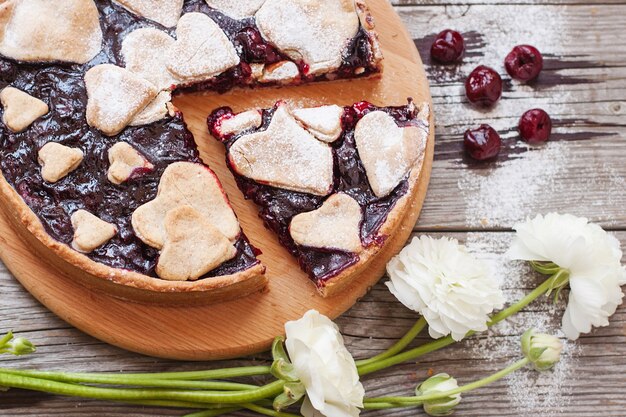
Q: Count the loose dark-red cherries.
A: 5